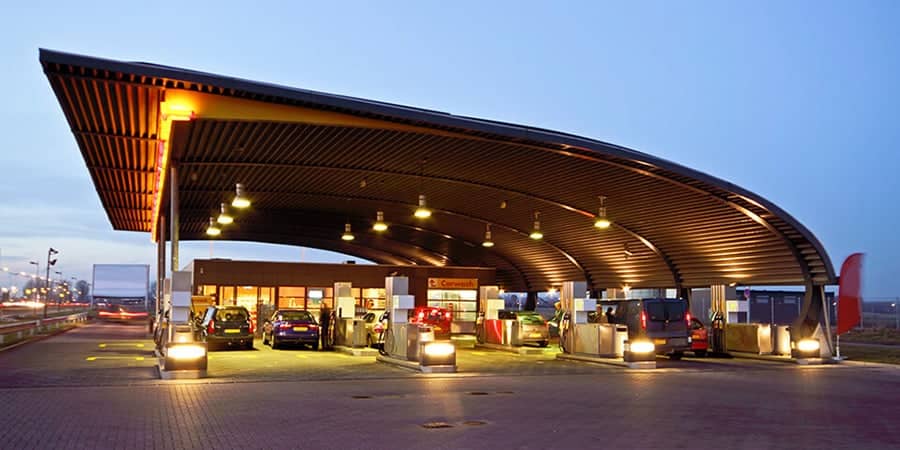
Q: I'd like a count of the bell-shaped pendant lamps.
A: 9